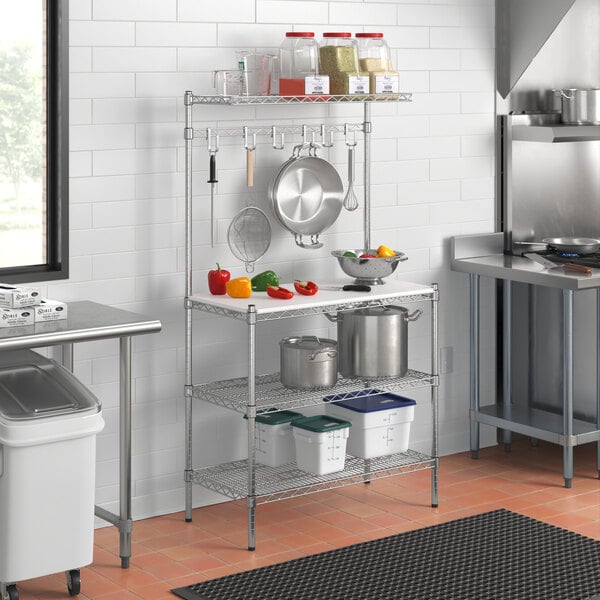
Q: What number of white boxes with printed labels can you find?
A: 3